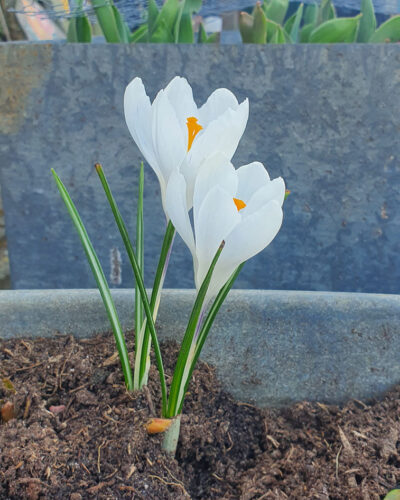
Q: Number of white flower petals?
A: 11